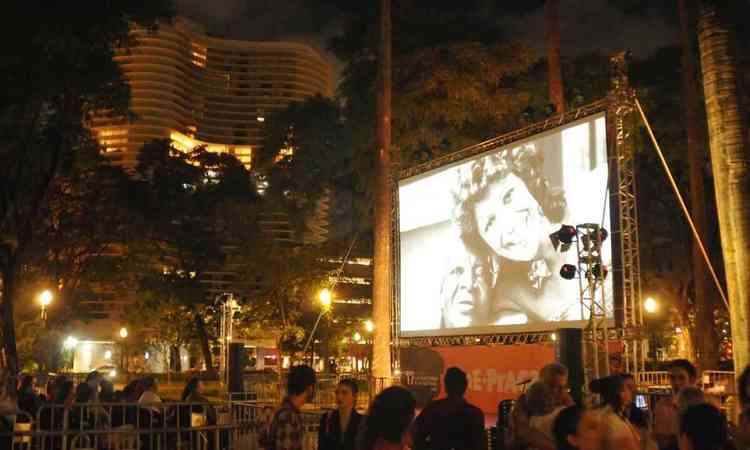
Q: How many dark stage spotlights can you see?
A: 4